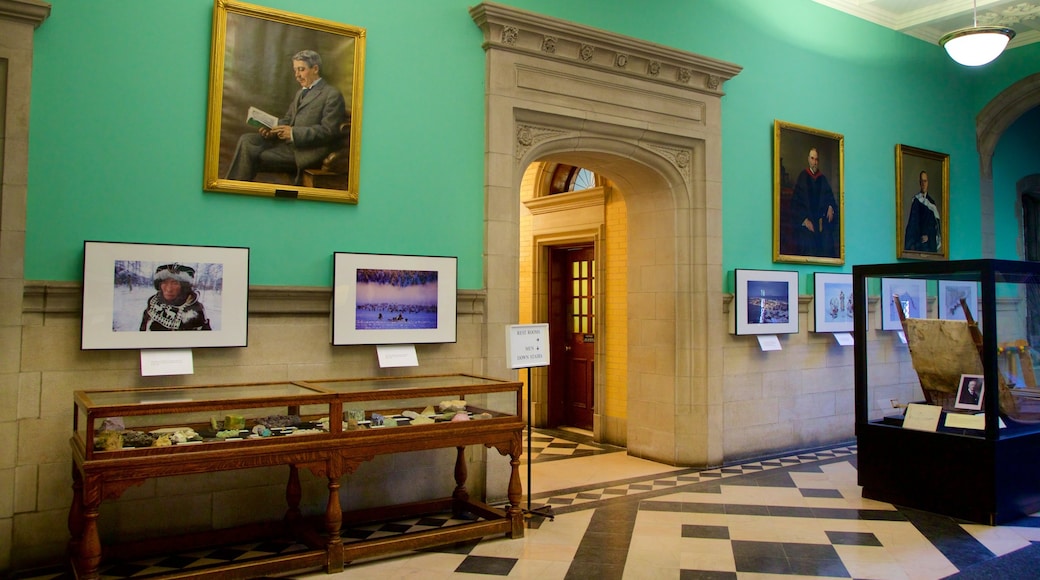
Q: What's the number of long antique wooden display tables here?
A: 1